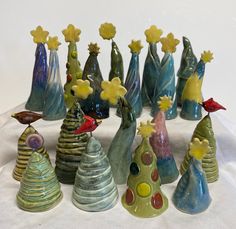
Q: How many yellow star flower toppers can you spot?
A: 14